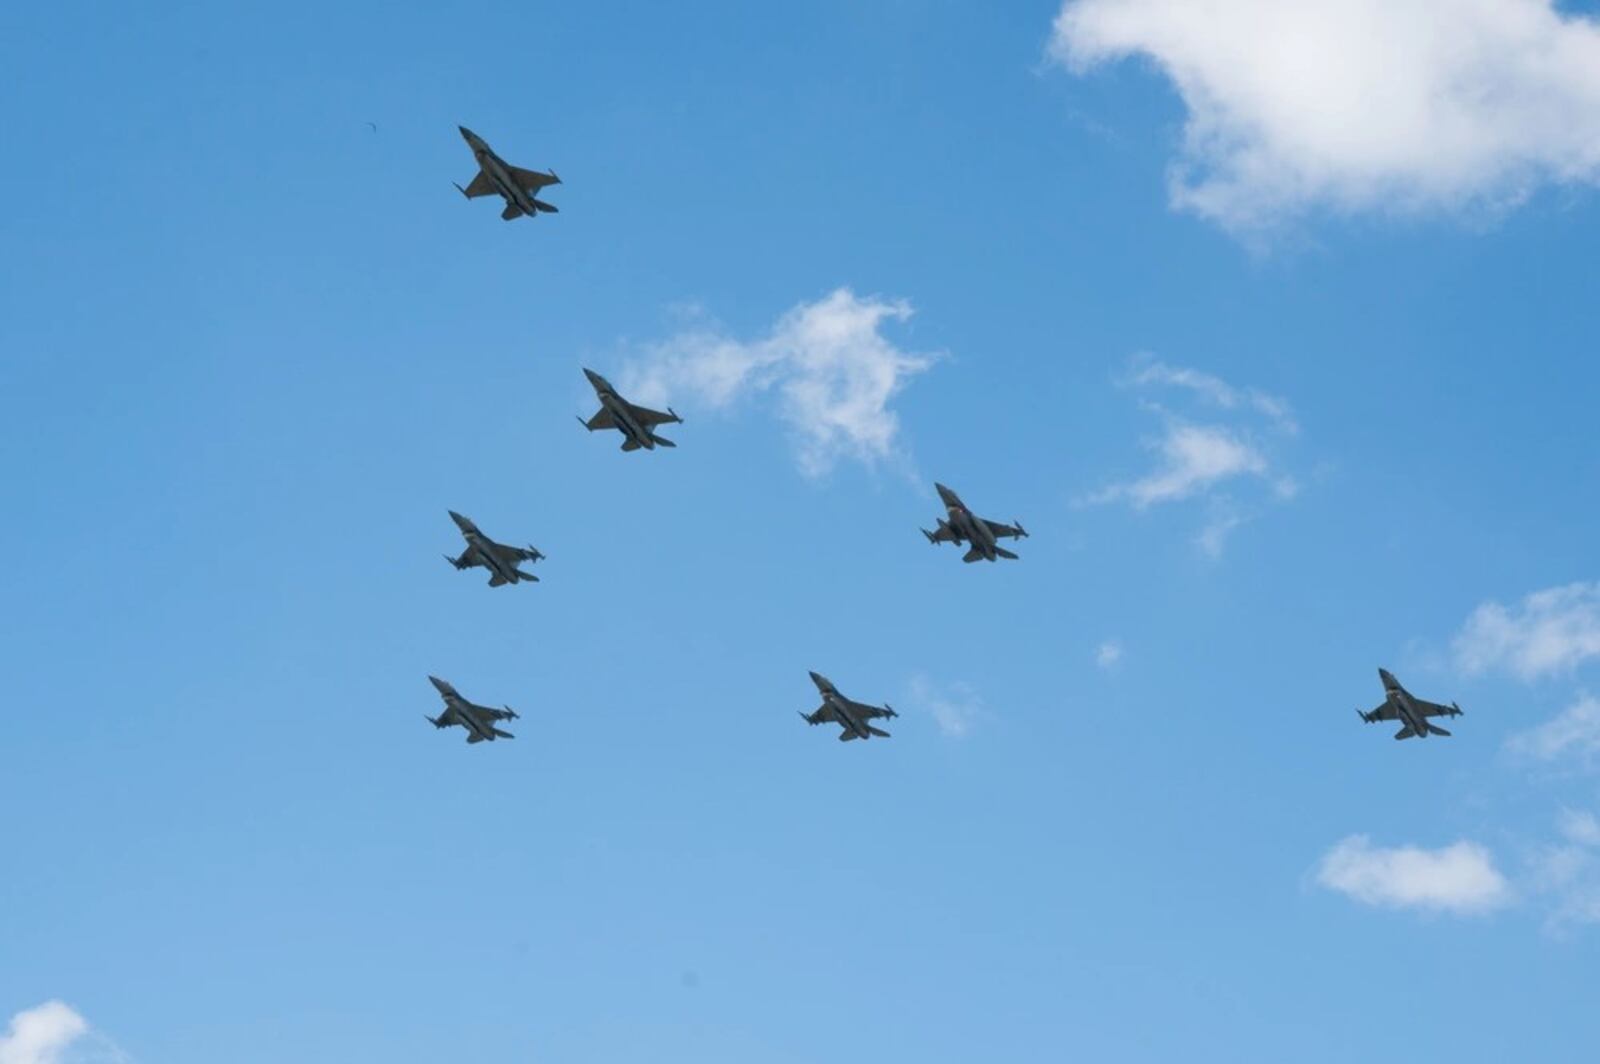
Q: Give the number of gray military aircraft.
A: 7